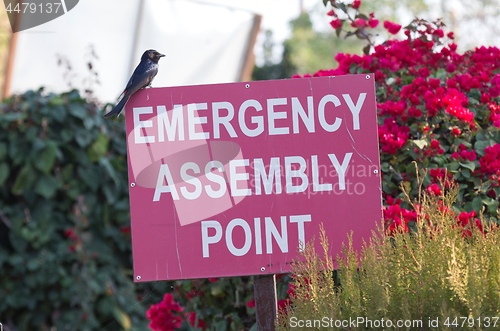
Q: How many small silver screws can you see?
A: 6